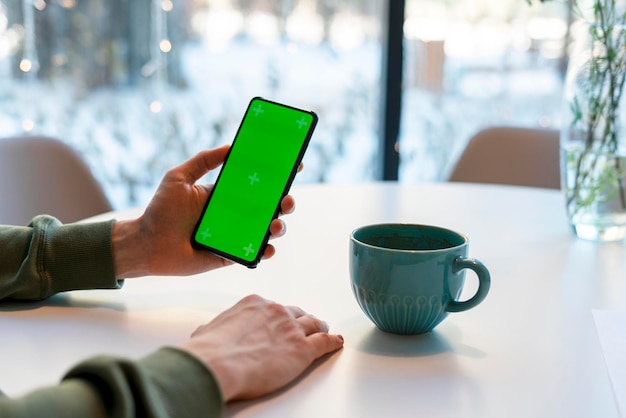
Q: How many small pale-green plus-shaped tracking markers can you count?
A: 5